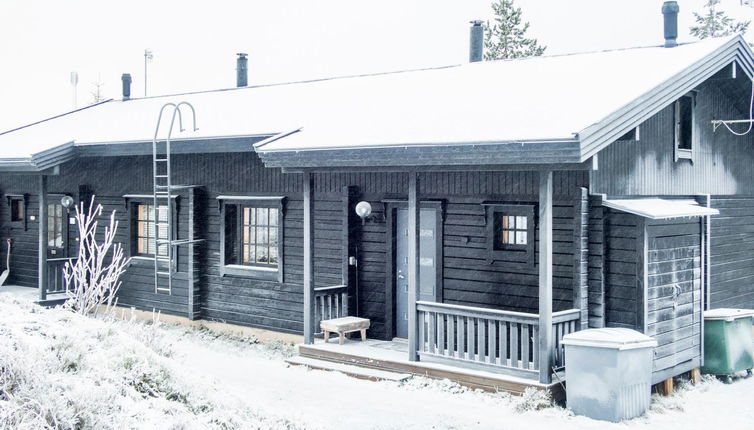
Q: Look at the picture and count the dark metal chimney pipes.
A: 4